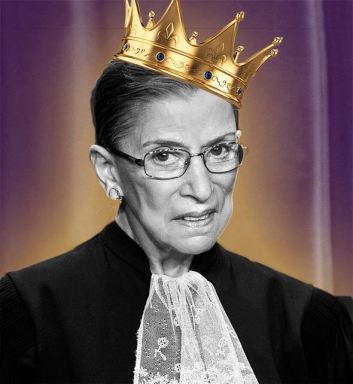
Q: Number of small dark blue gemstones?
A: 4